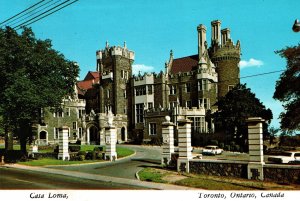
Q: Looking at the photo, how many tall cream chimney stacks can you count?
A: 3